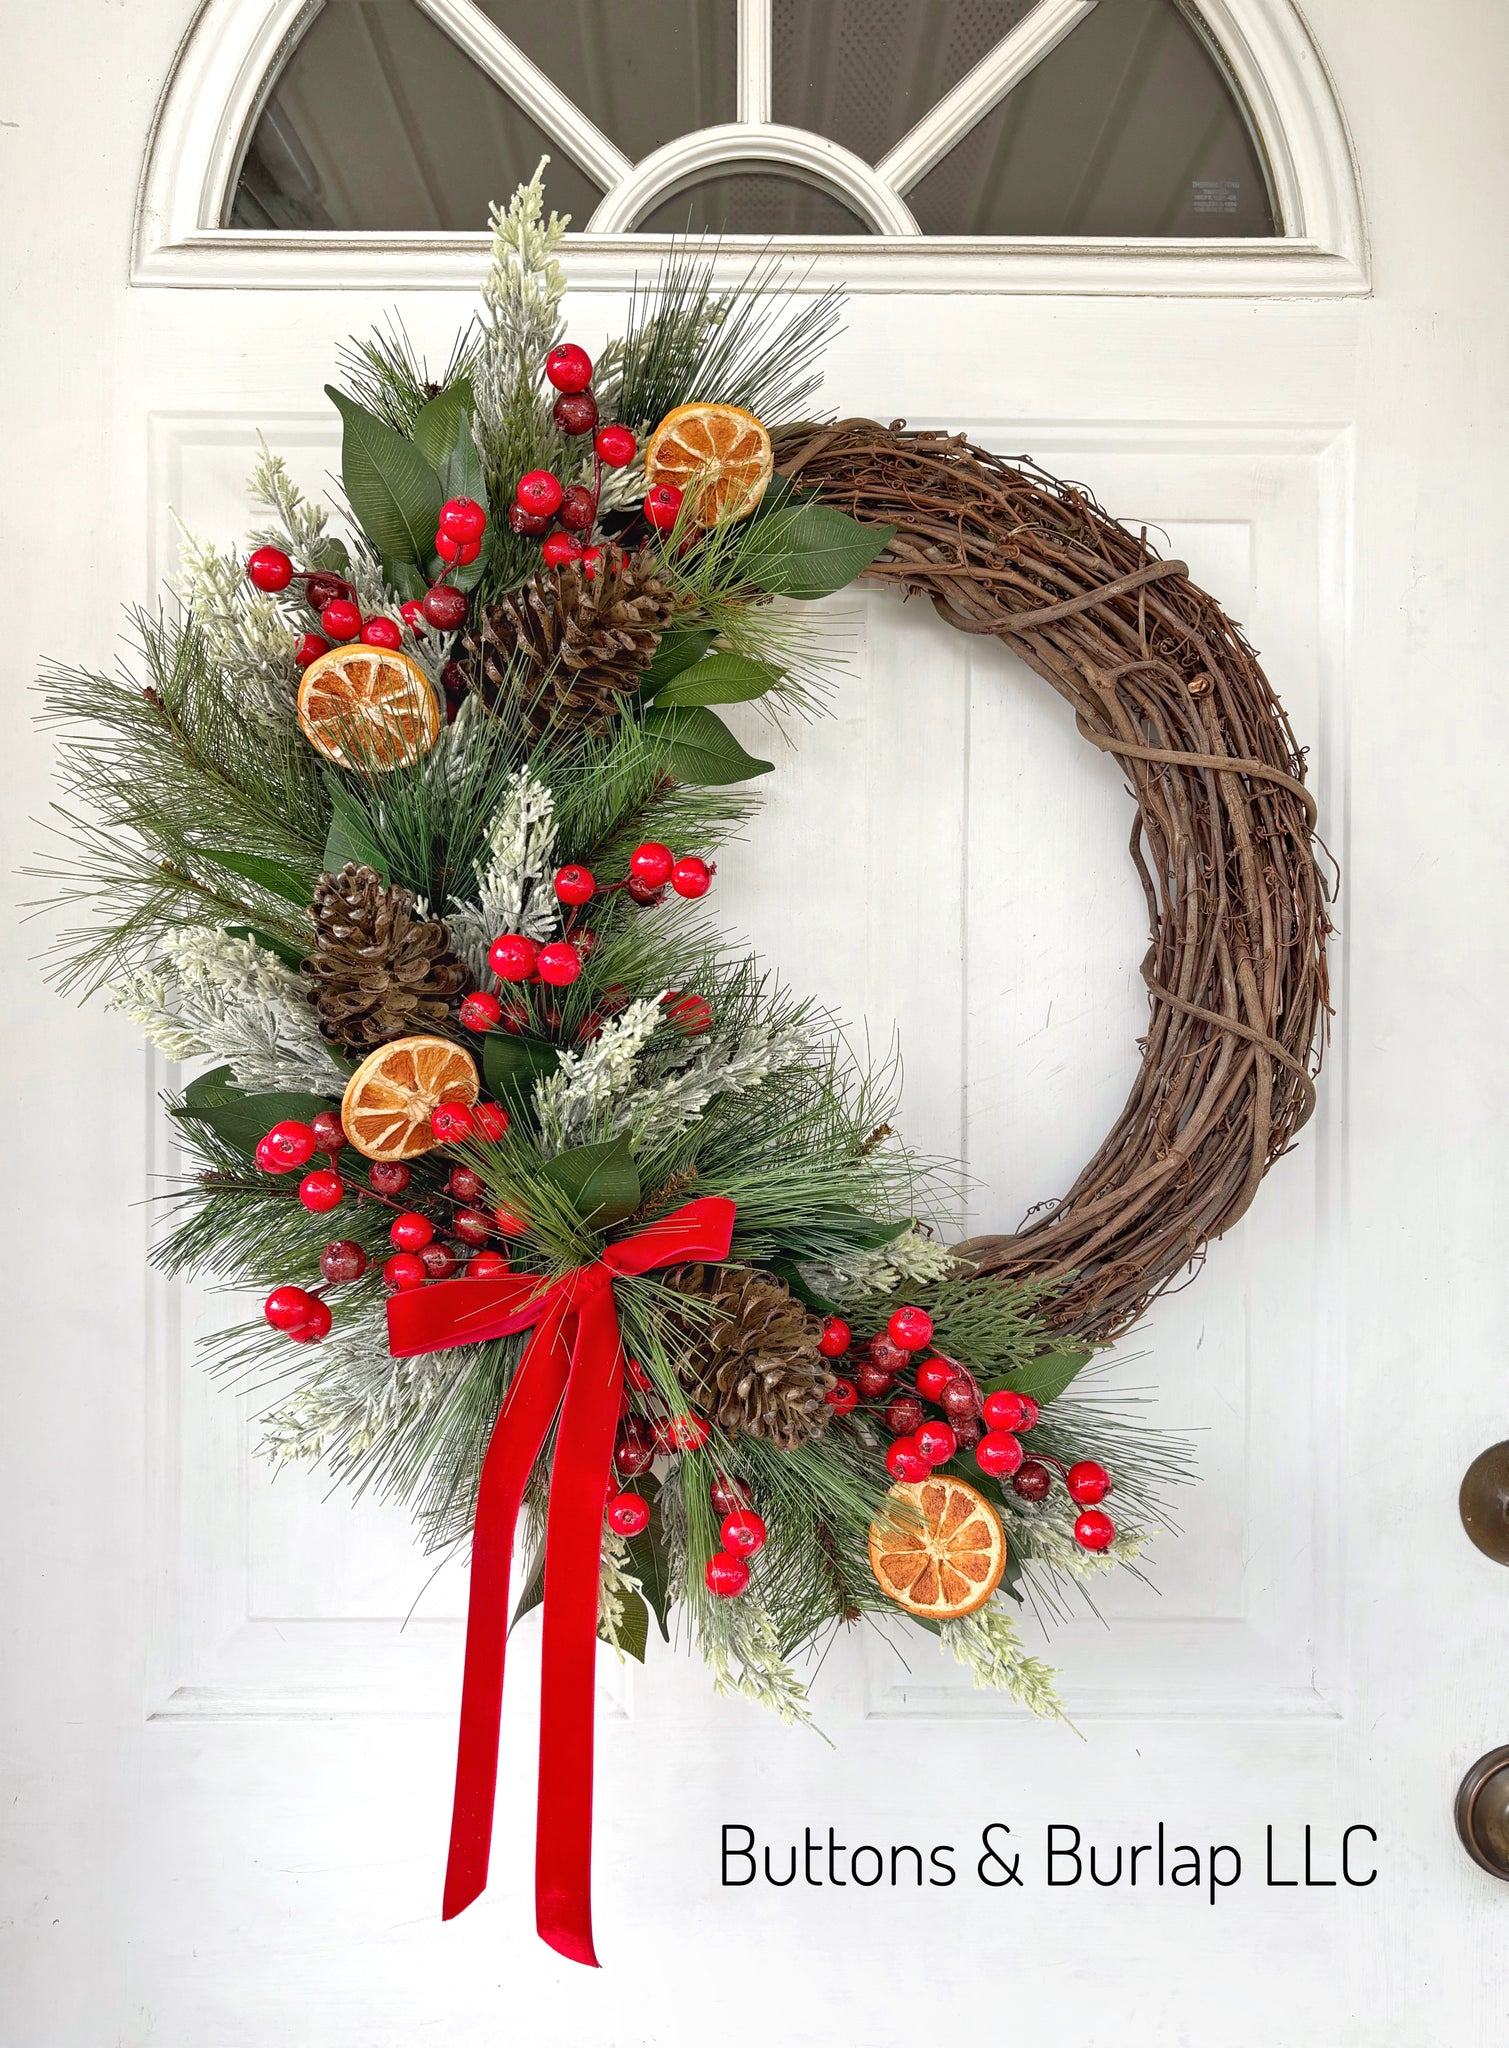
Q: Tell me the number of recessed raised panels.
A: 2